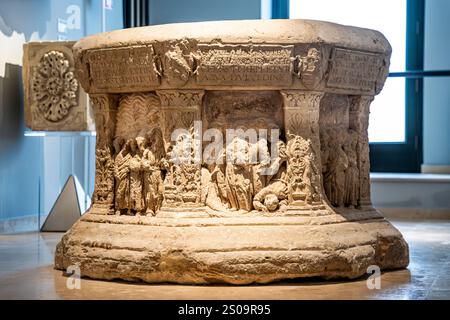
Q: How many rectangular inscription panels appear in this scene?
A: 3